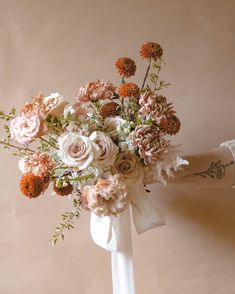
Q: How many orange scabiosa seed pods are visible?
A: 7